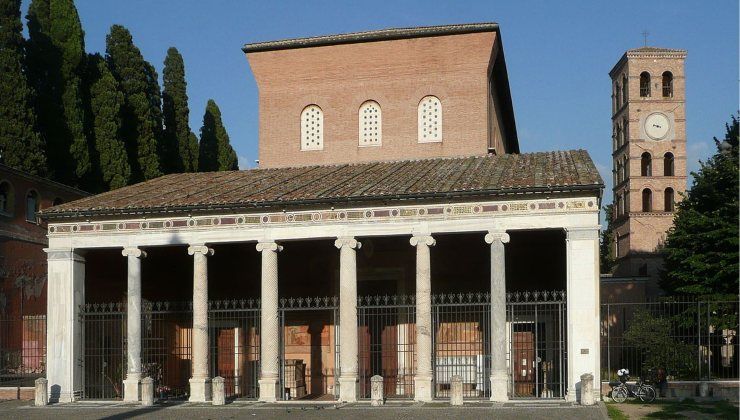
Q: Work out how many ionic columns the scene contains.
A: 6